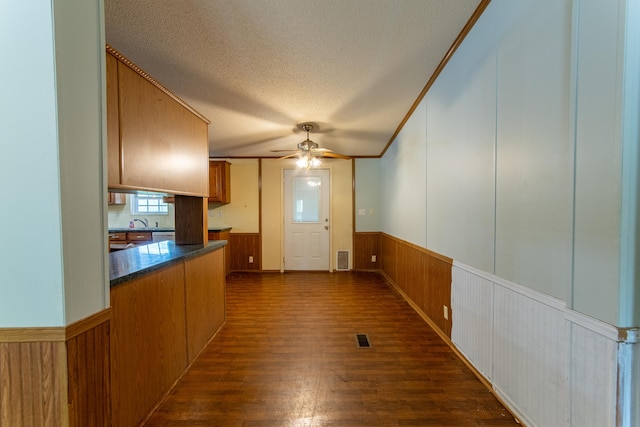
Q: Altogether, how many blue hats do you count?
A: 0